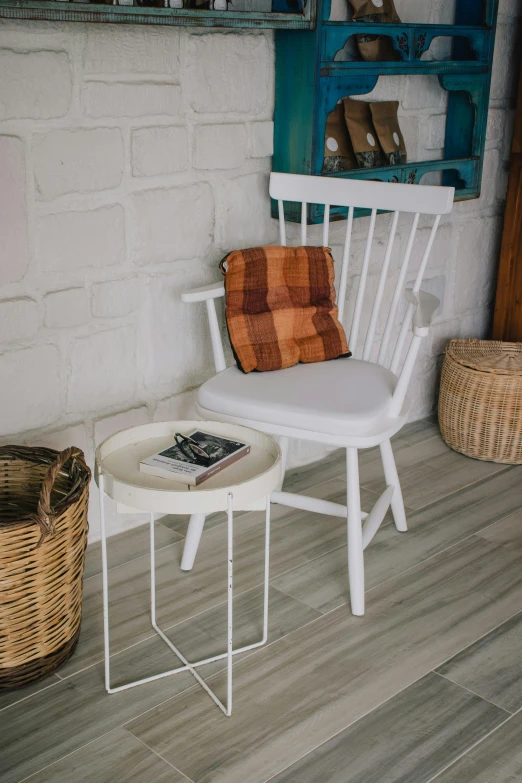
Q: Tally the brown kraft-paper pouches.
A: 4